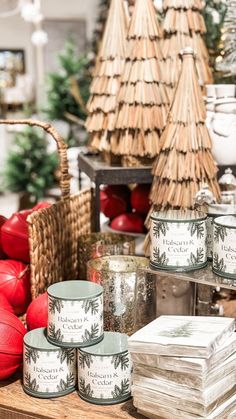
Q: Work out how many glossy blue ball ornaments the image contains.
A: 0